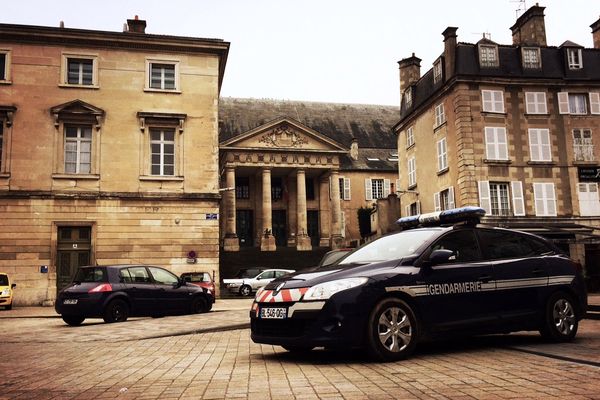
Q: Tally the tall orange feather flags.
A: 0